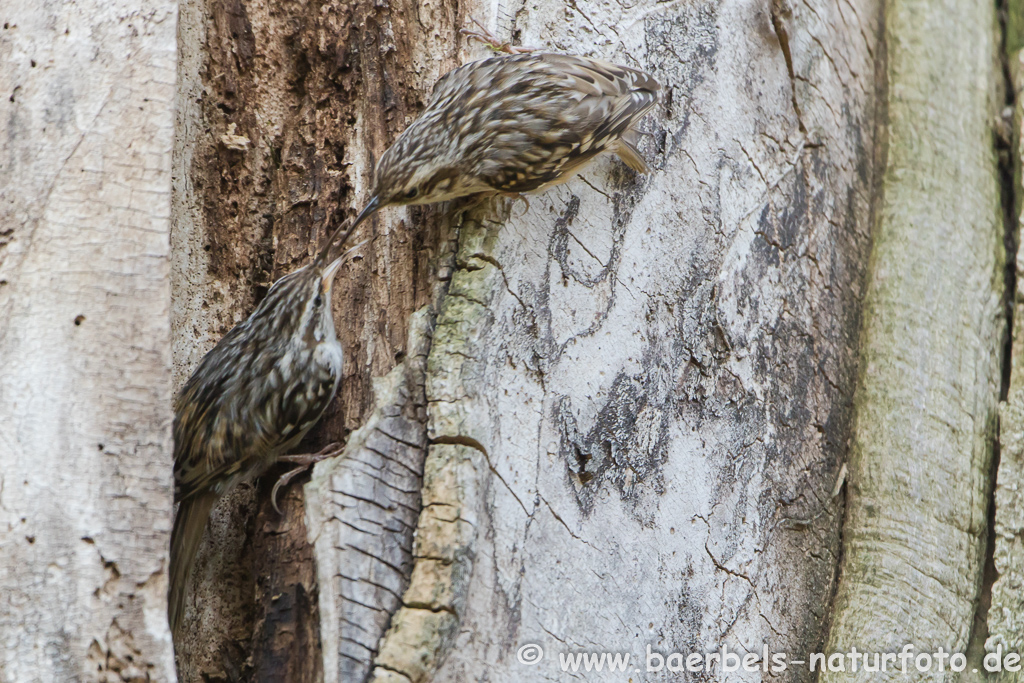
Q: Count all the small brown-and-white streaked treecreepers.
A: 2